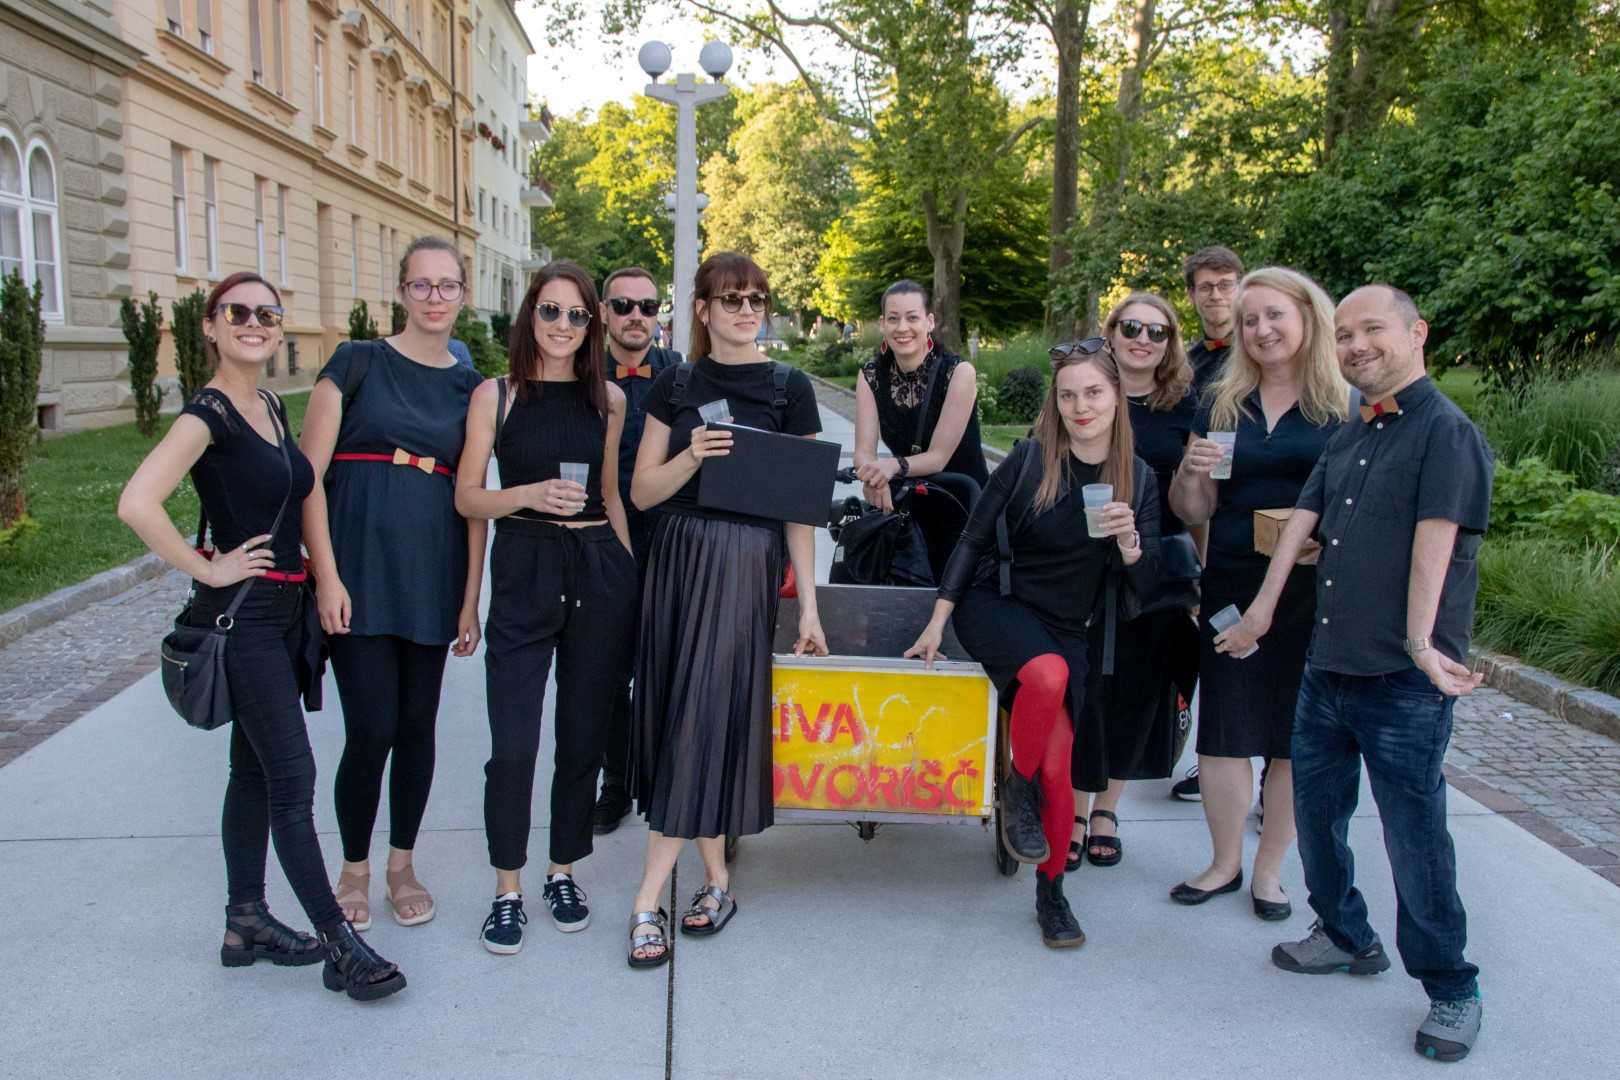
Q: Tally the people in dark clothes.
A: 11